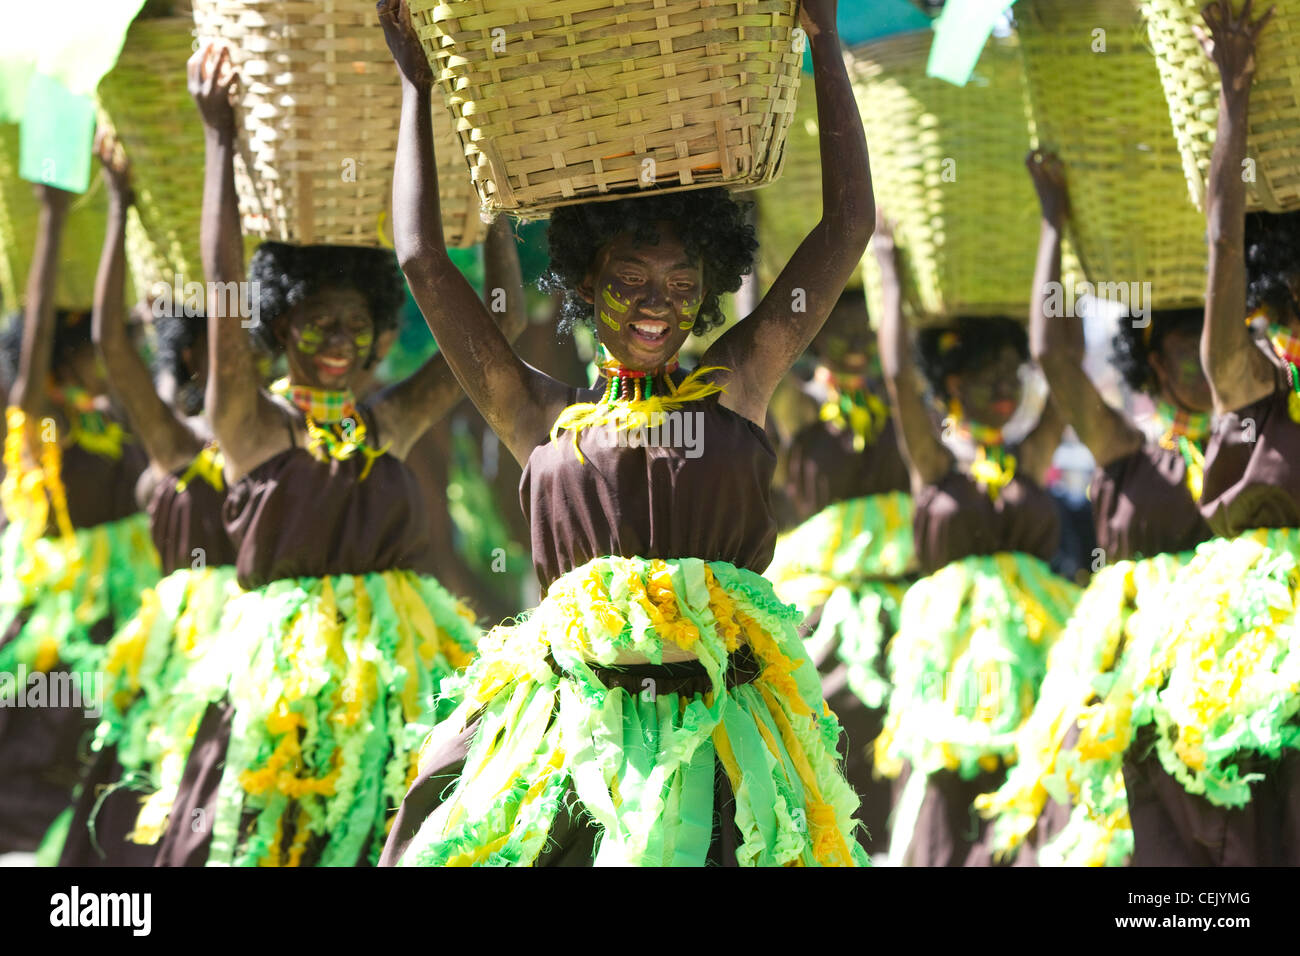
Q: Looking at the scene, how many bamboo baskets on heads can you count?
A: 8